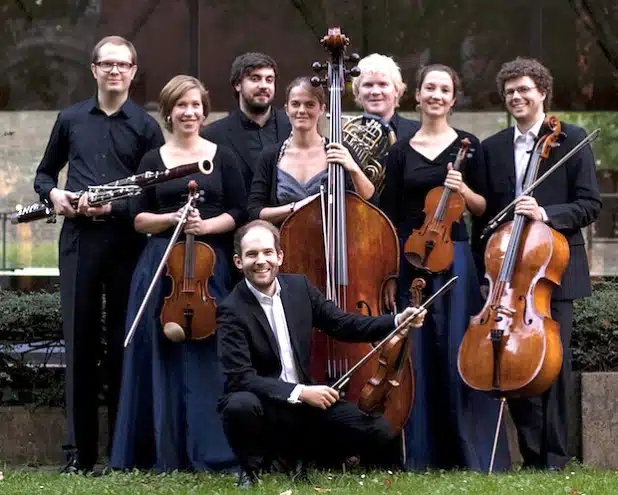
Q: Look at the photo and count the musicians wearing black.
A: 8